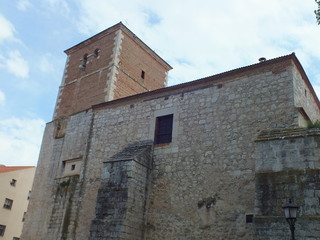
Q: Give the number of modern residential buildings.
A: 1